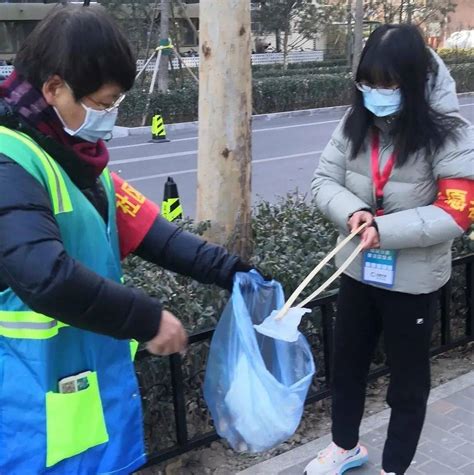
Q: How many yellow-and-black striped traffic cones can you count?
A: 2